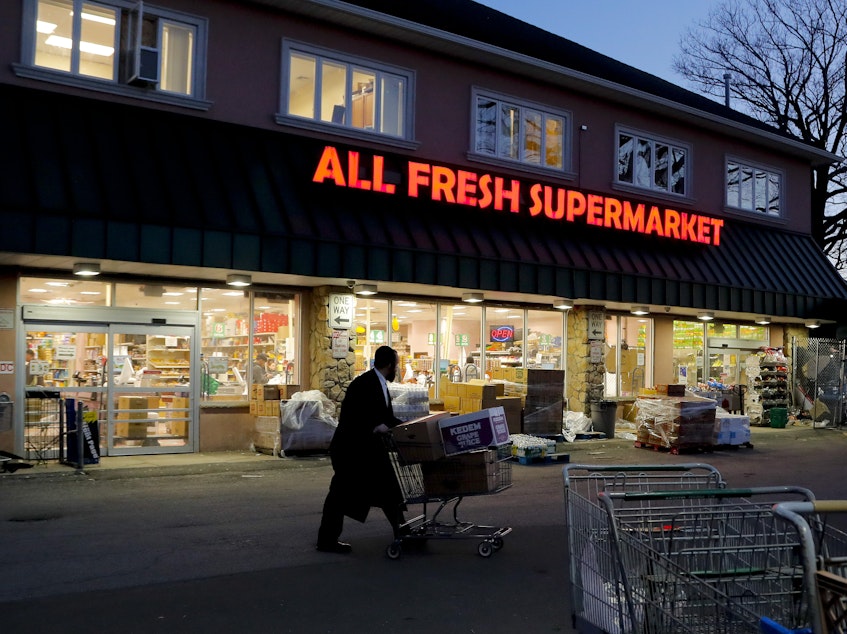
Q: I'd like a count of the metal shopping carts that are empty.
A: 3